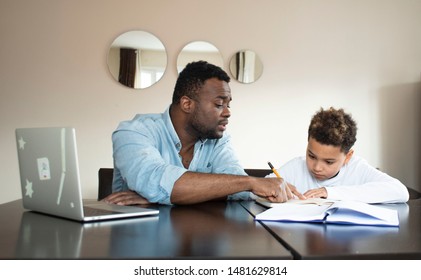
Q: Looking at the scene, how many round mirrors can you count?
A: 3